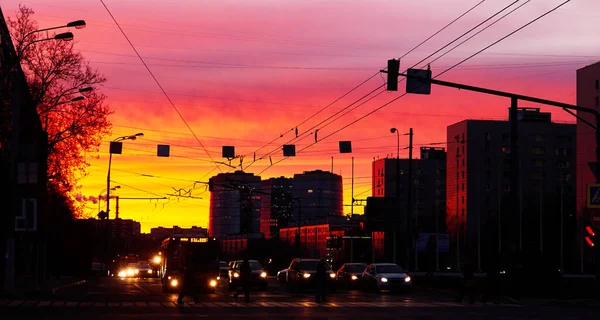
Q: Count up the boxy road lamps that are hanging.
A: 5